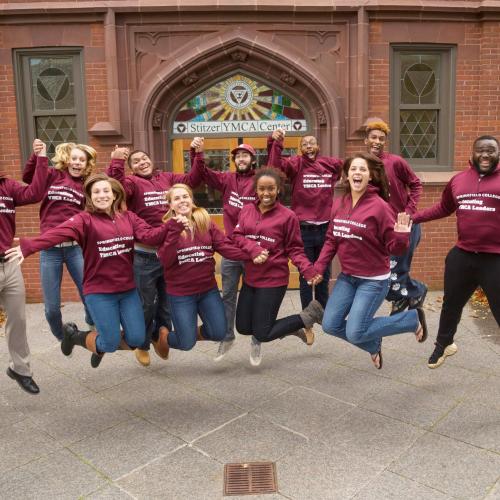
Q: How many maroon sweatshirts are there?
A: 11